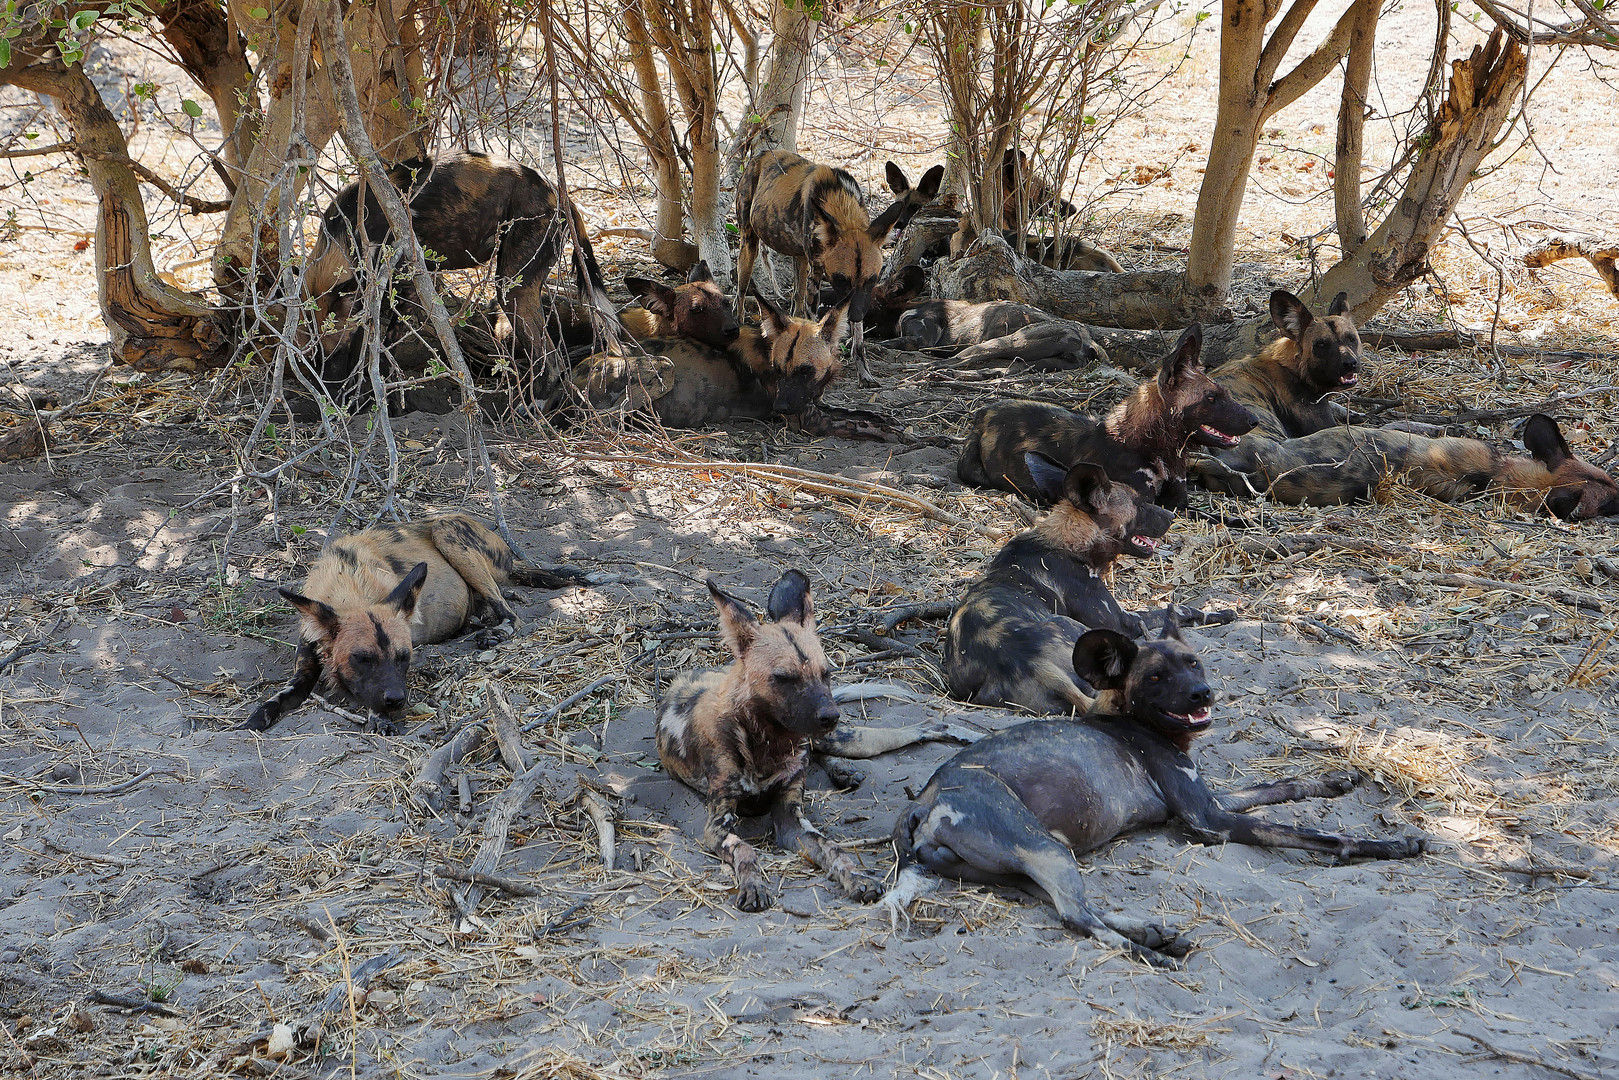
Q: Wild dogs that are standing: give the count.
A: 2